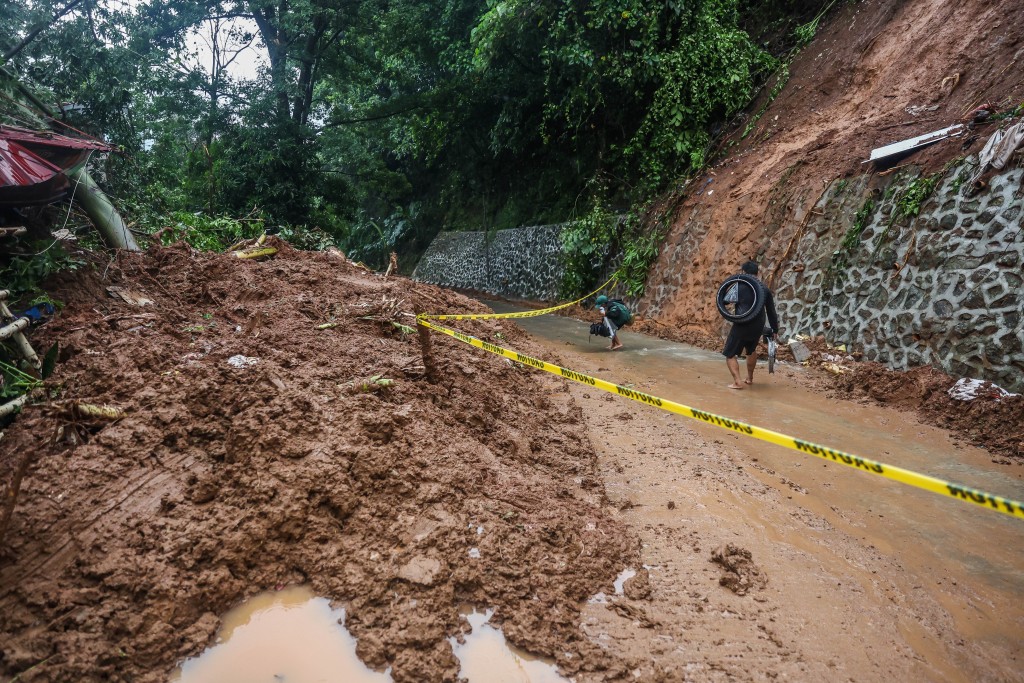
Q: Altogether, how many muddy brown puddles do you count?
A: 2